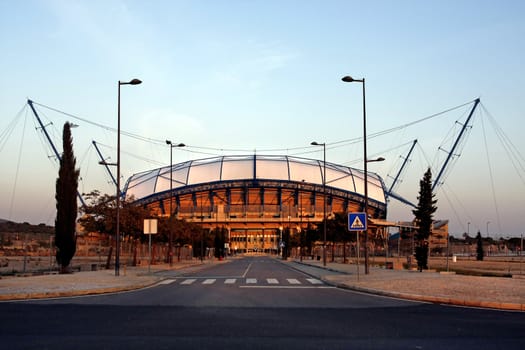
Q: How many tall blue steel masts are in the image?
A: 4